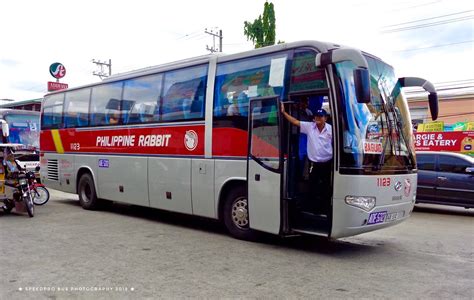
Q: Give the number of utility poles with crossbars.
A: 2